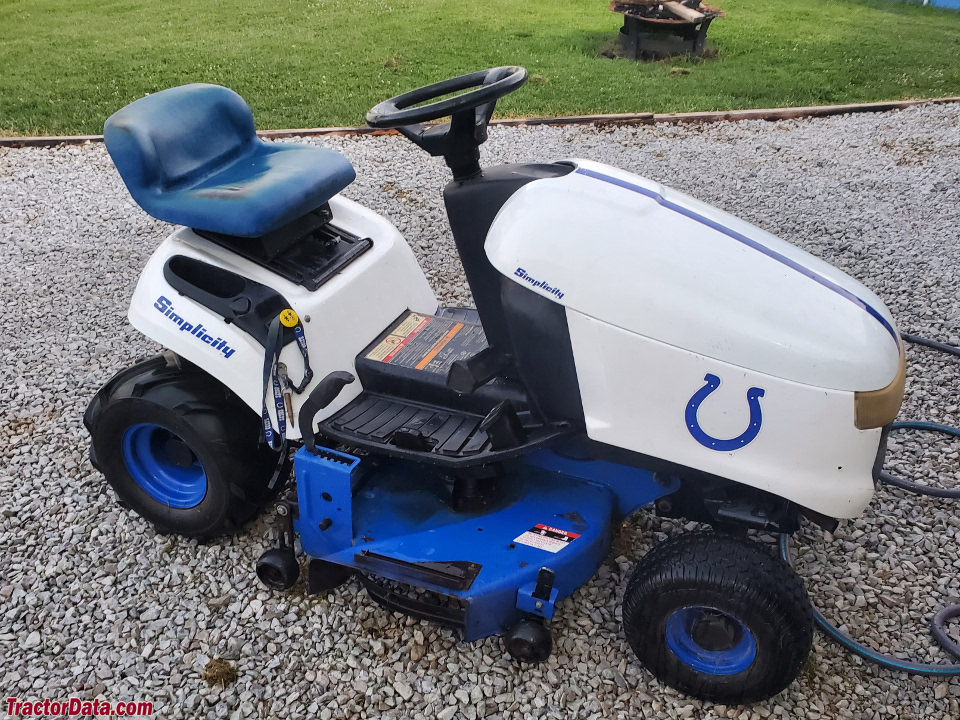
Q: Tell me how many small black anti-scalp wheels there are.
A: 2